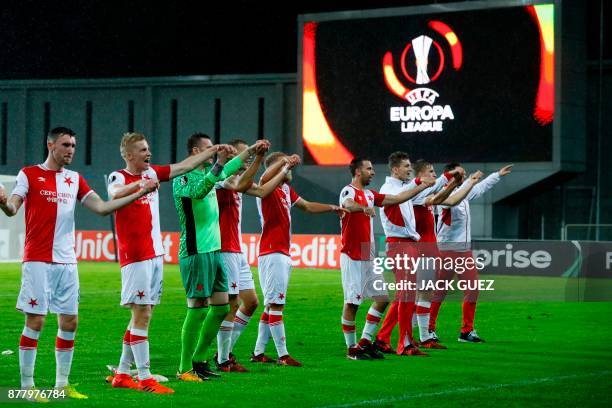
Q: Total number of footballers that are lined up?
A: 9